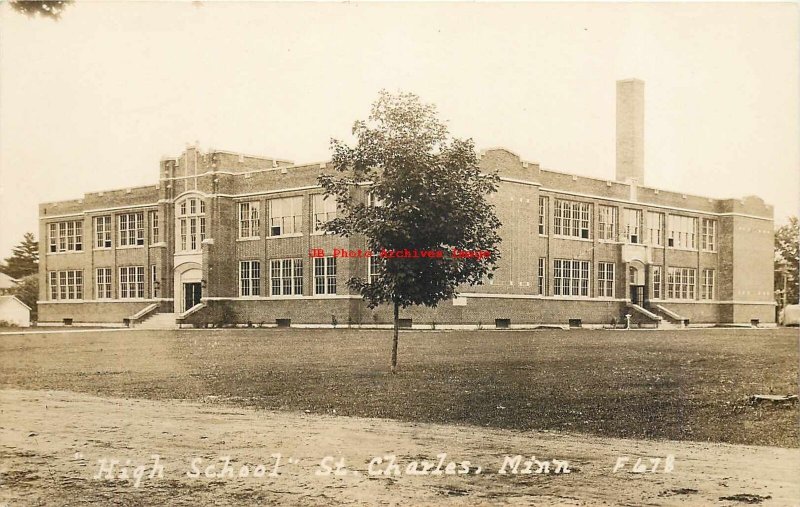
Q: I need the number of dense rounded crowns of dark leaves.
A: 1